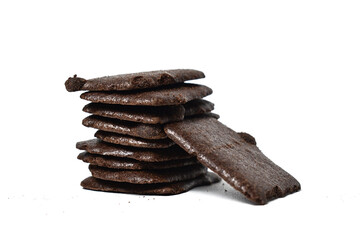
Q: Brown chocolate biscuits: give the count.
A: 10